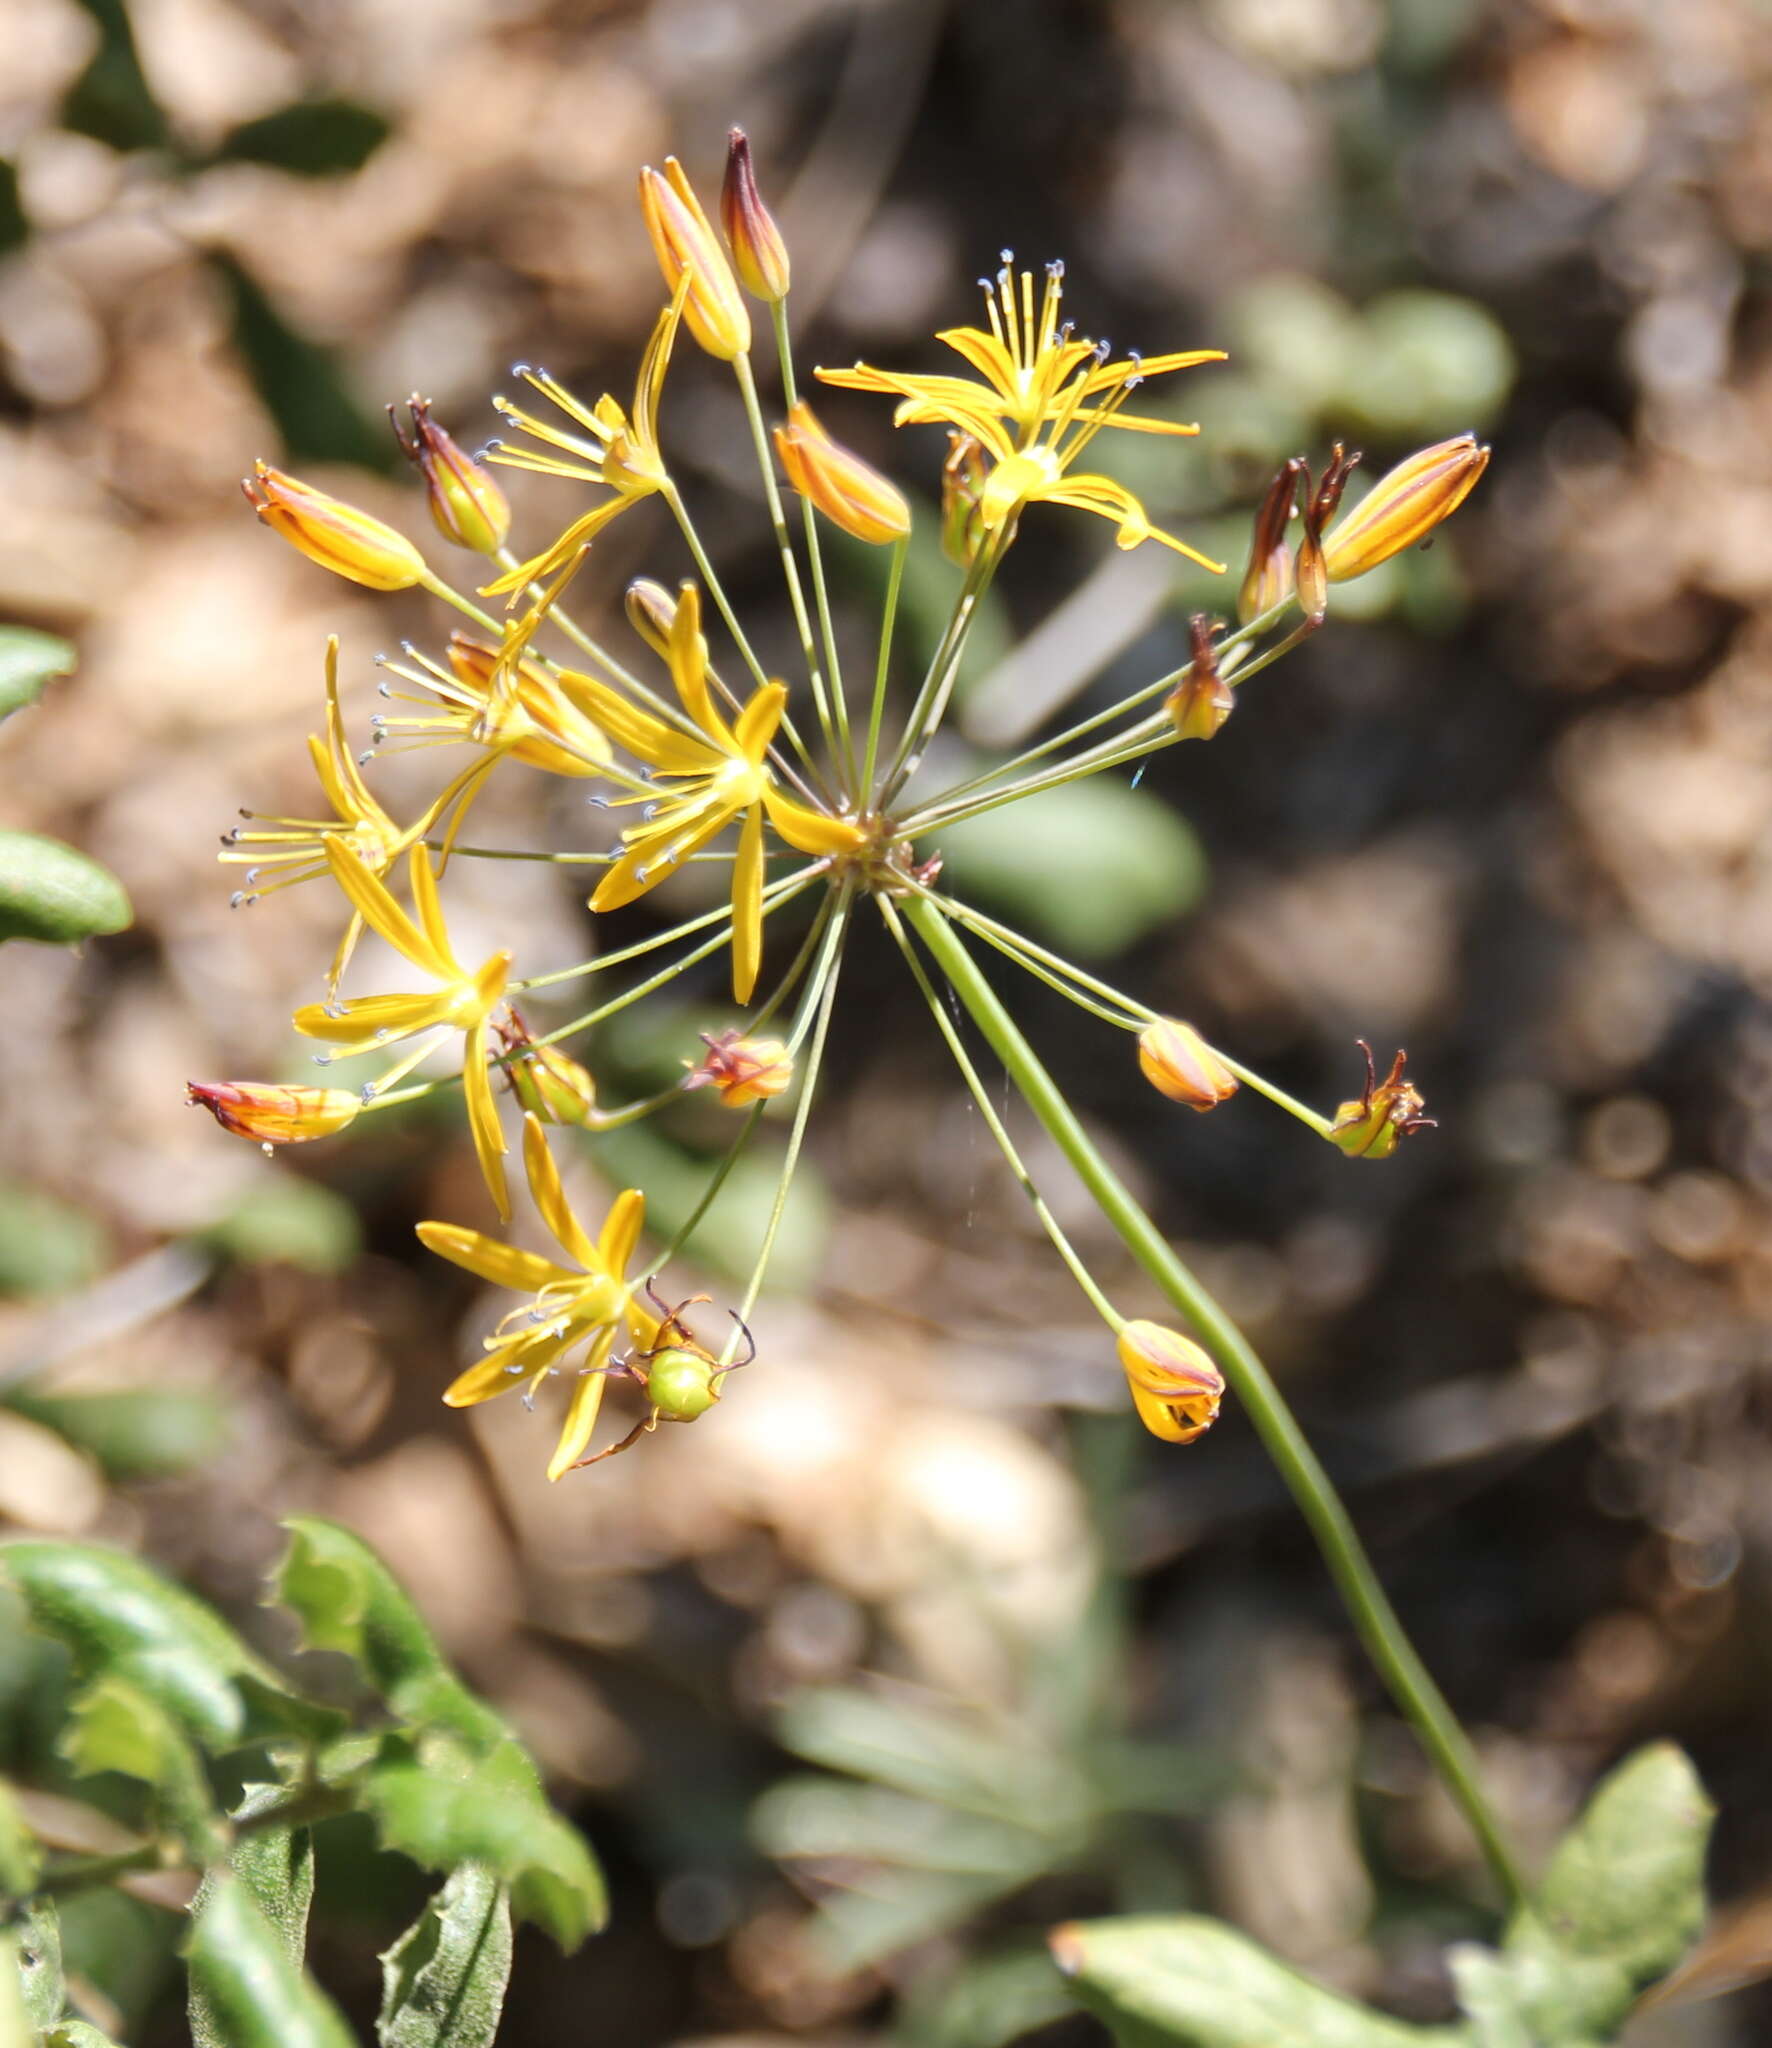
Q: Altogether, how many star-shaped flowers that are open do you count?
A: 8